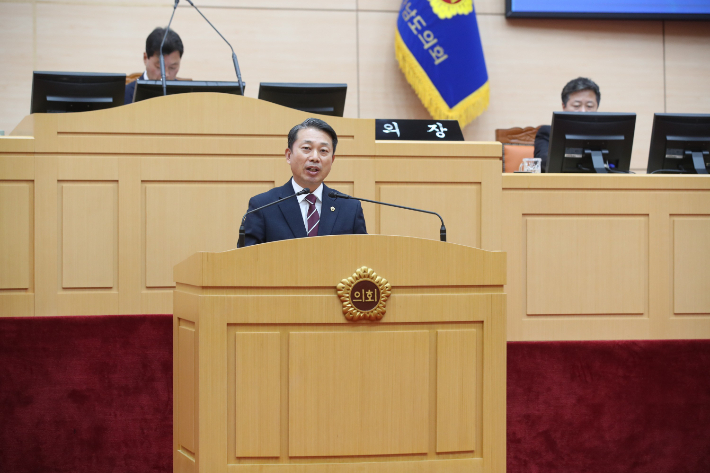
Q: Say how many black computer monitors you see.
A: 5